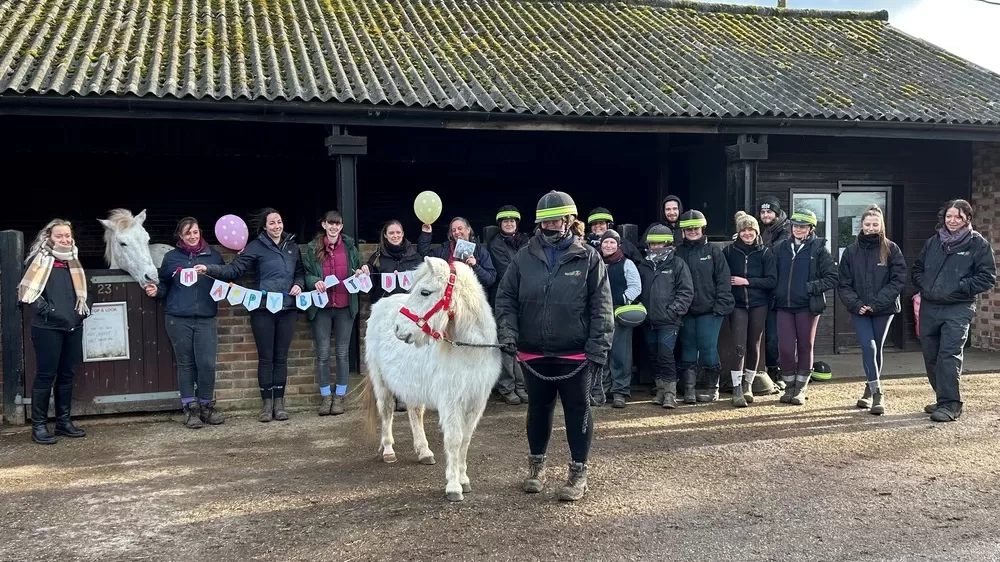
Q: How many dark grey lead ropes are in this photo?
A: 1